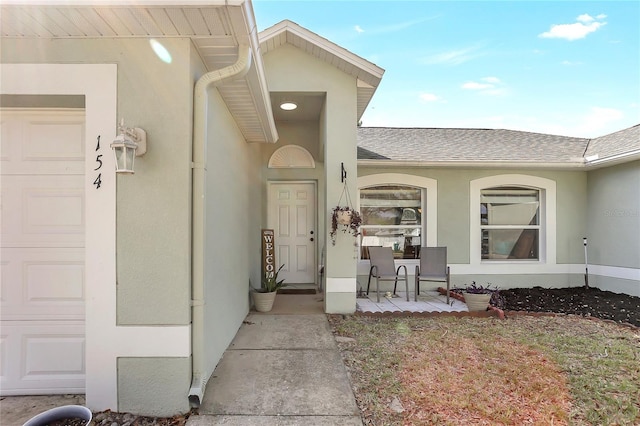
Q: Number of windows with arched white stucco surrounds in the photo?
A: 2